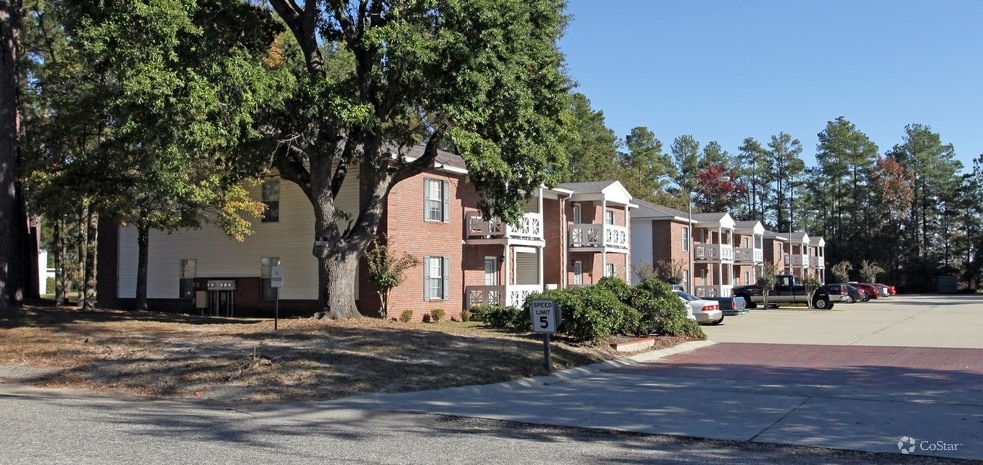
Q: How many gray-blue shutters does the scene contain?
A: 4